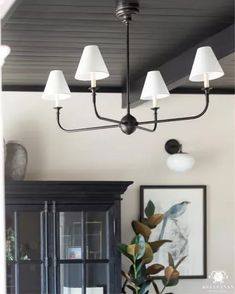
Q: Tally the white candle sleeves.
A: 4